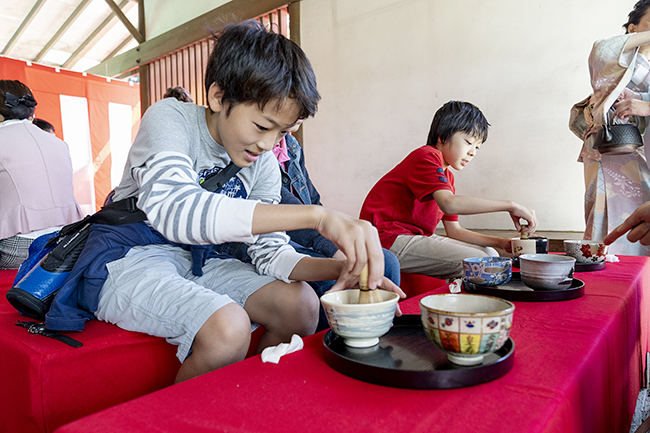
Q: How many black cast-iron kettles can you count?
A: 1